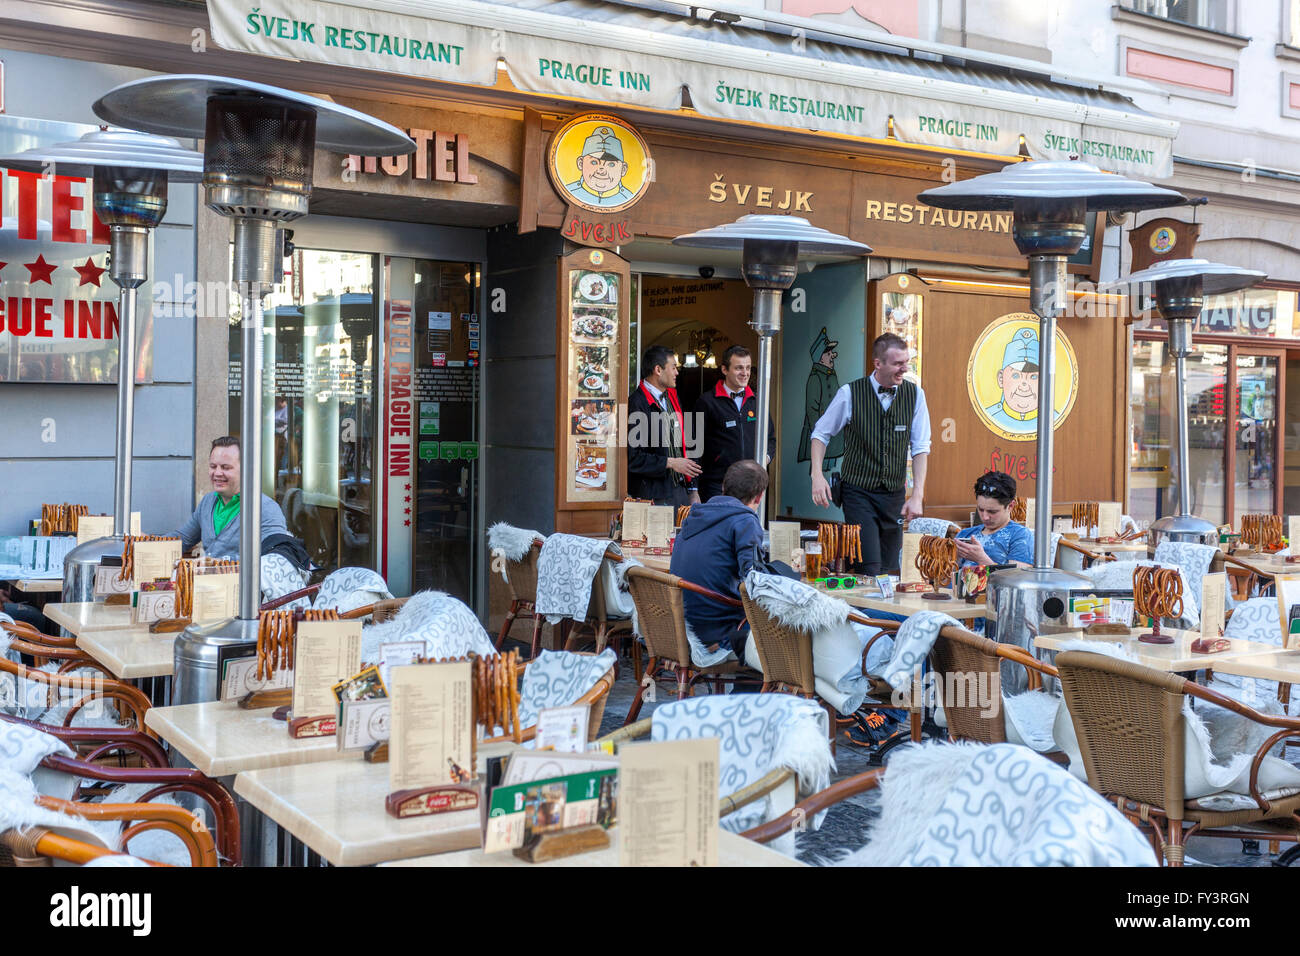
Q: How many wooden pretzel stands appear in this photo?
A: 13